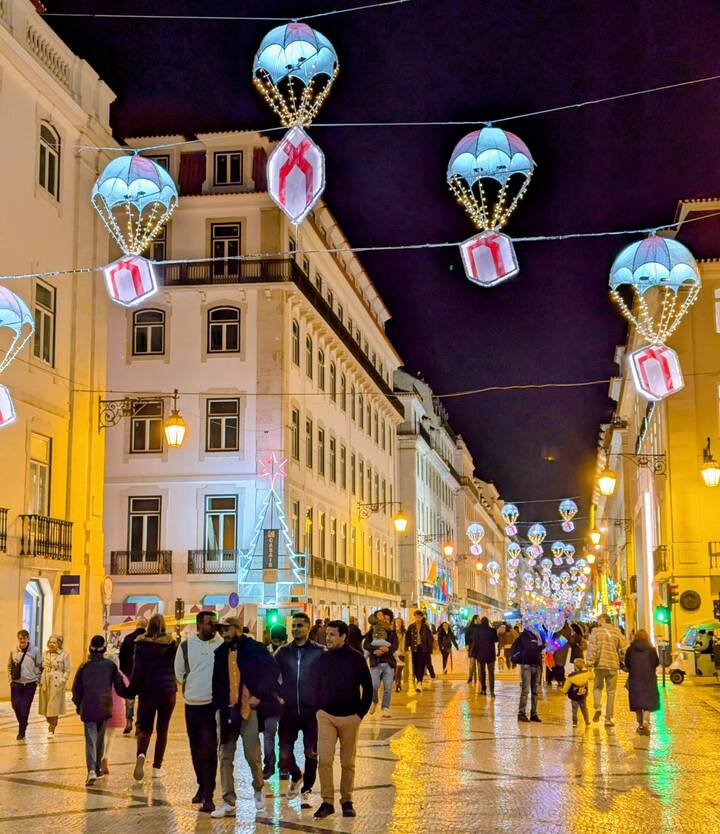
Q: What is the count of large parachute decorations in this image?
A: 5